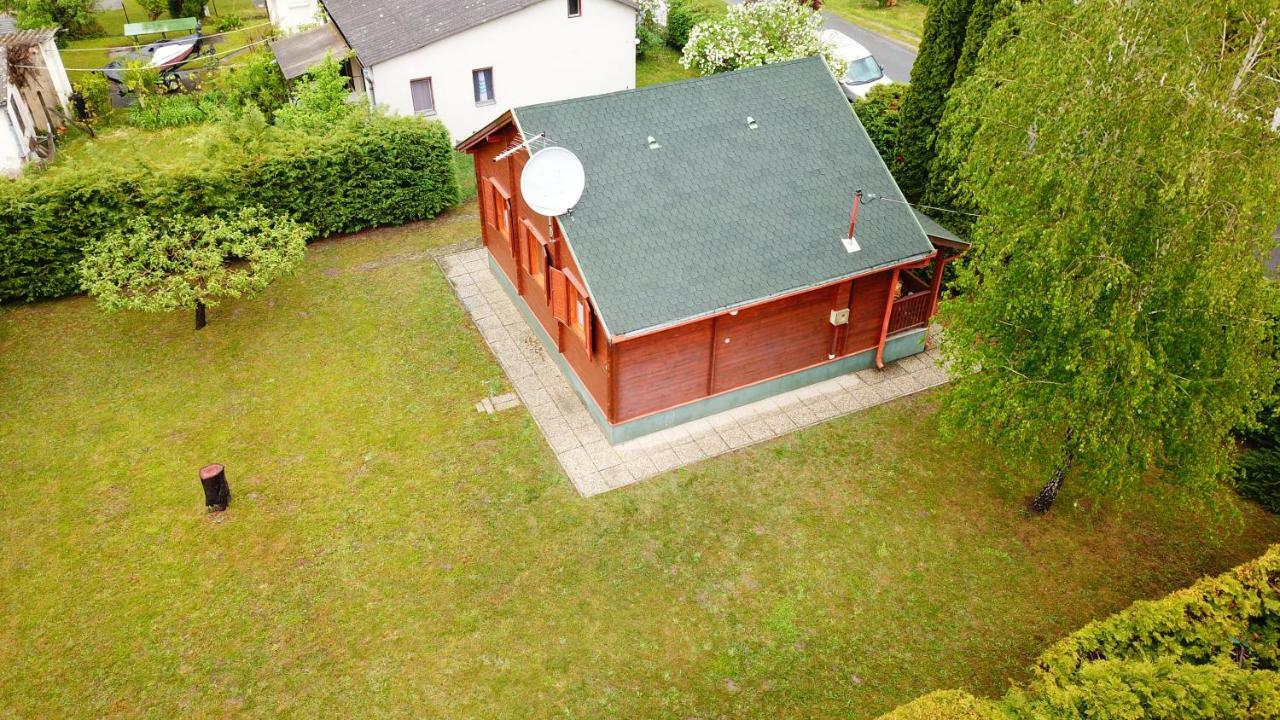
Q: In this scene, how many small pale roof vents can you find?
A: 2